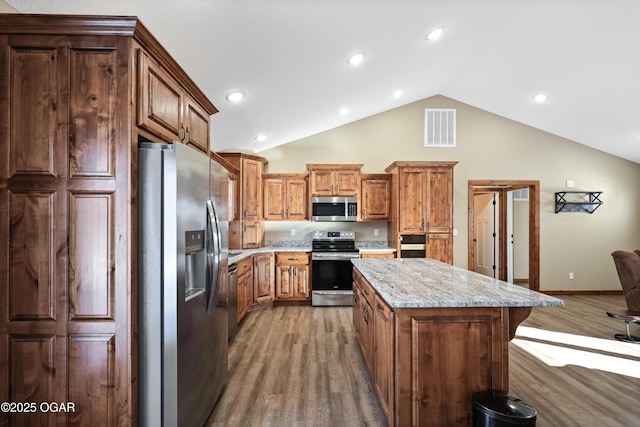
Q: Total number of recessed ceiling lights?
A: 7